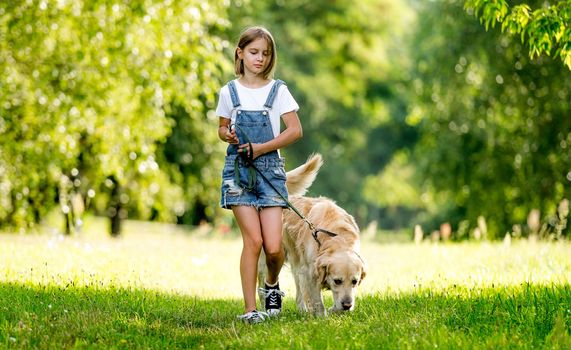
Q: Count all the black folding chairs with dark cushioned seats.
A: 0